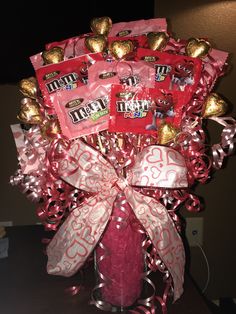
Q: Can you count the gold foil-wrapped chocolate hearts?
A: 11